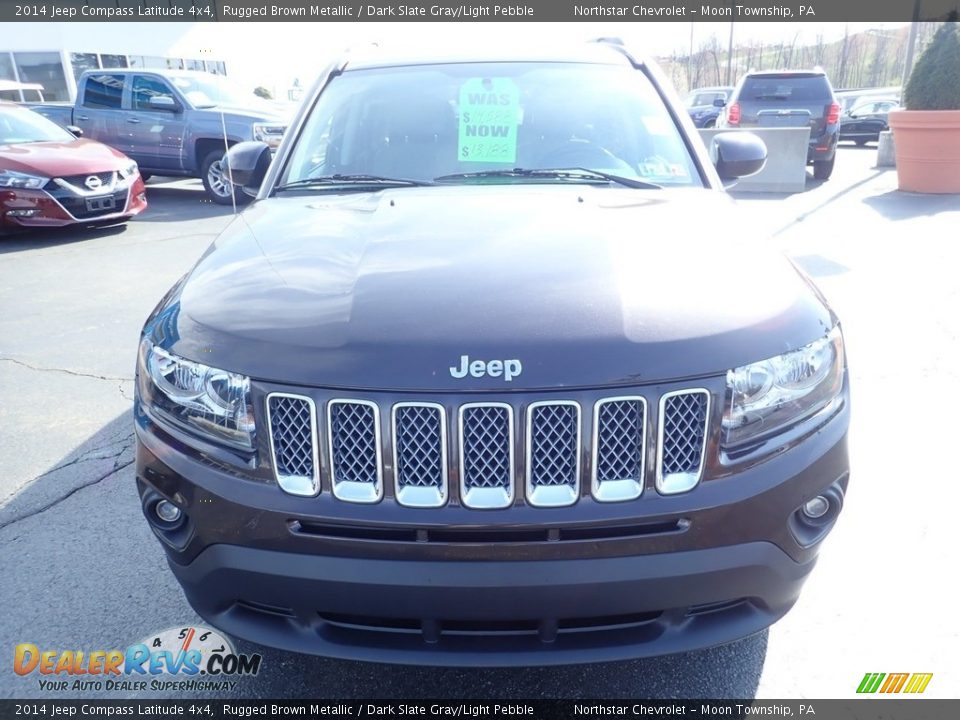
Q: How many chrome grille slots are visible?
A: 7